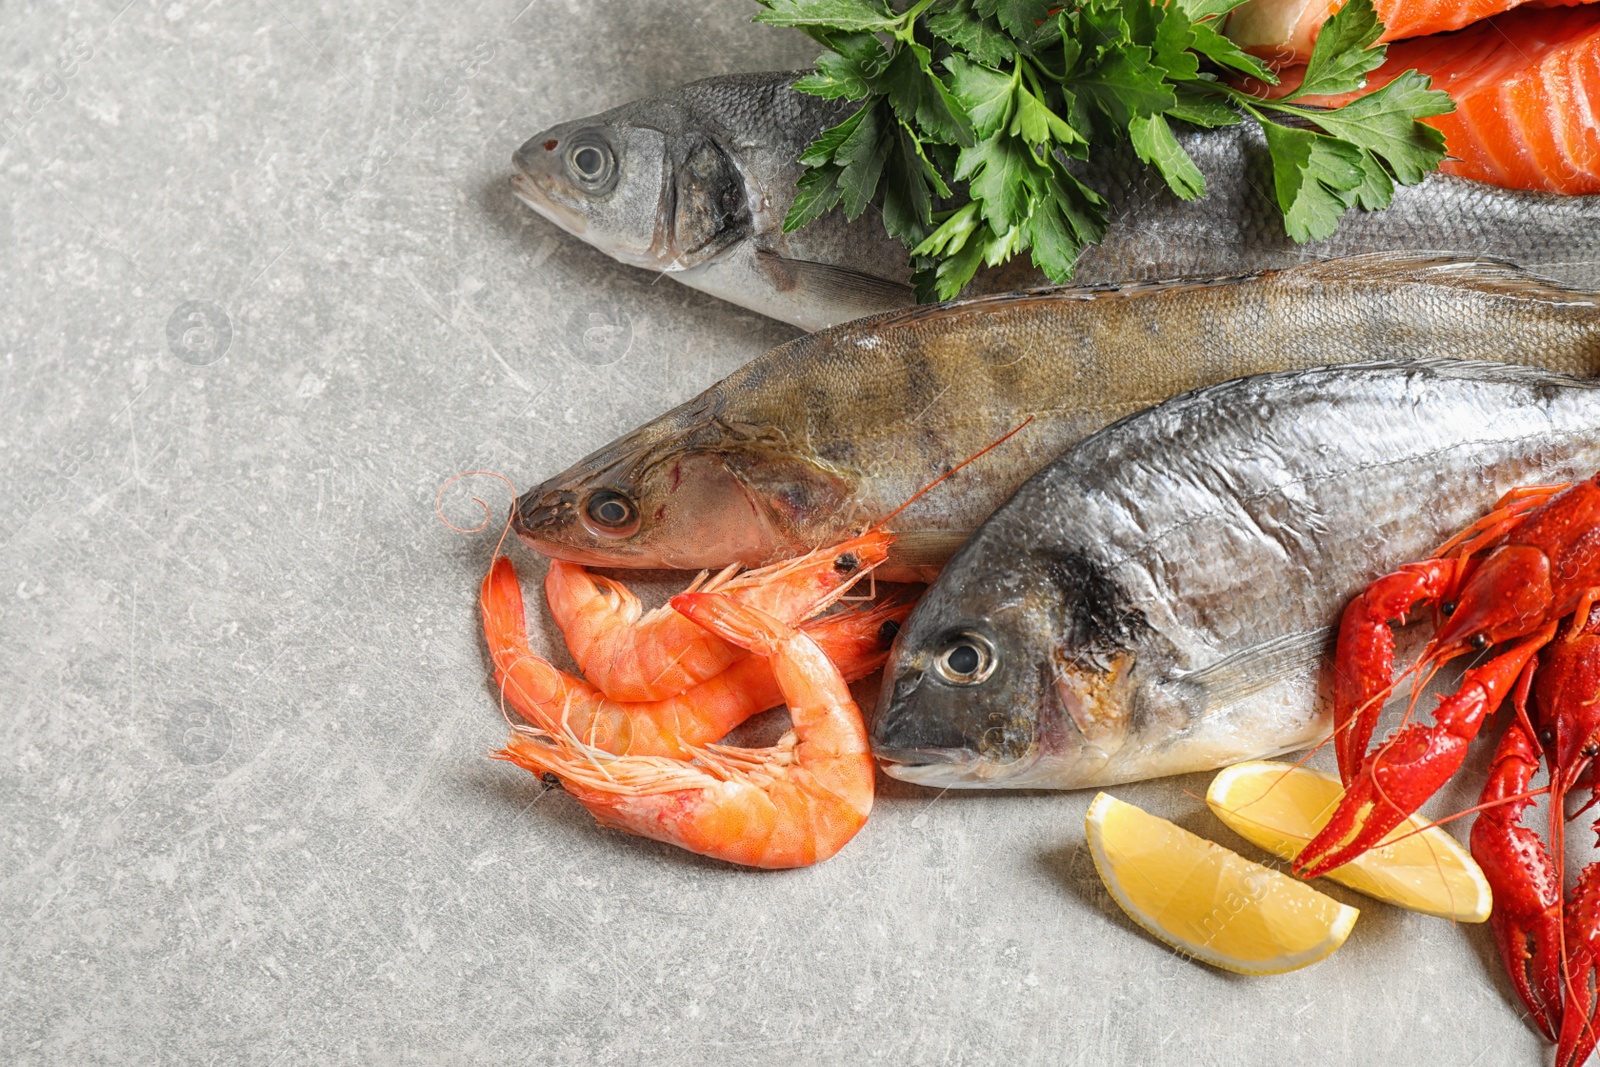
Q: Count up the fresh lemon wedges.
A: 2